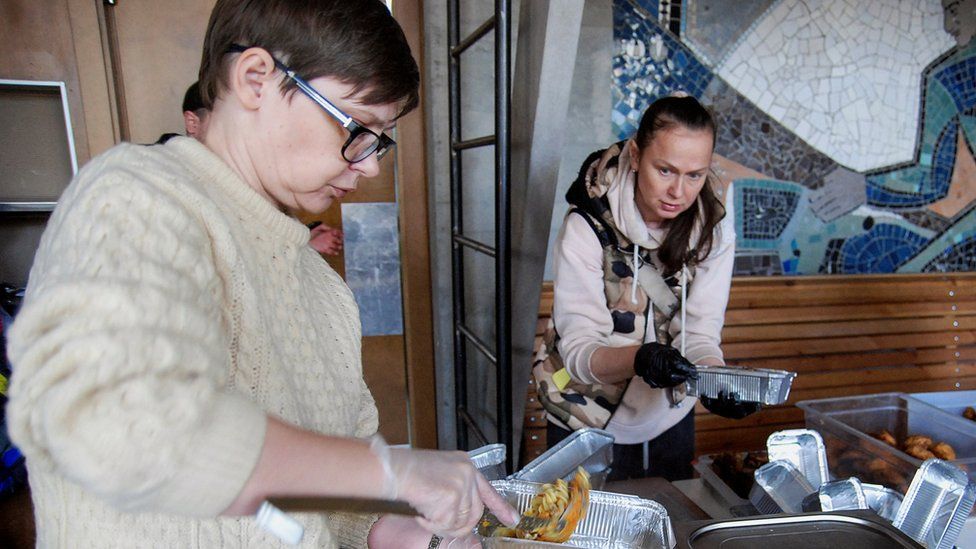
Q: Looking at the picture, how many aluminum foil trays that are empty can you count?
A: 7